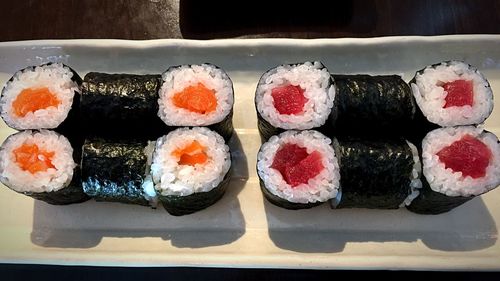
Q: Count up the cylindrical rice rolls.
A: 12